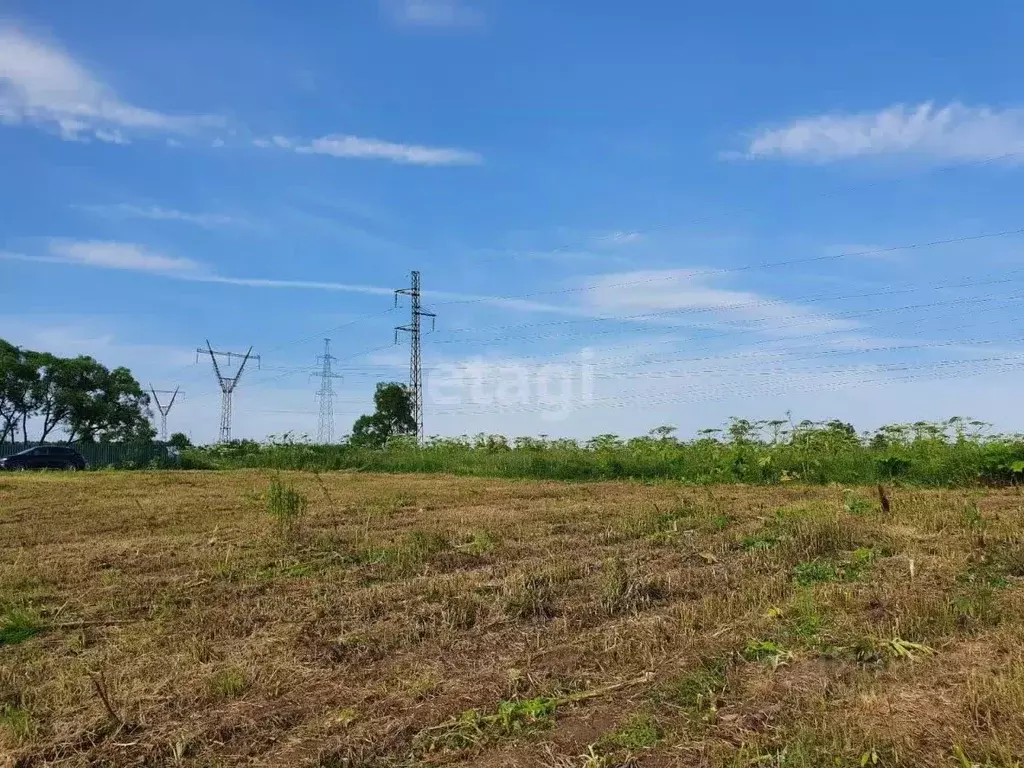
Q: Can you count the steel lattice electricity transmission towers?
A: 4